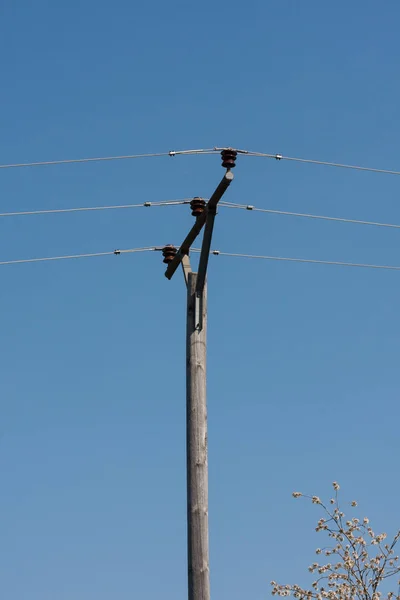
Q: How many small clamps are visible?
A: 6